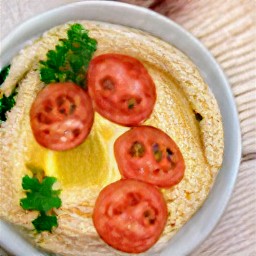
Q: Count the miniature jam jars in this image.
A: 0